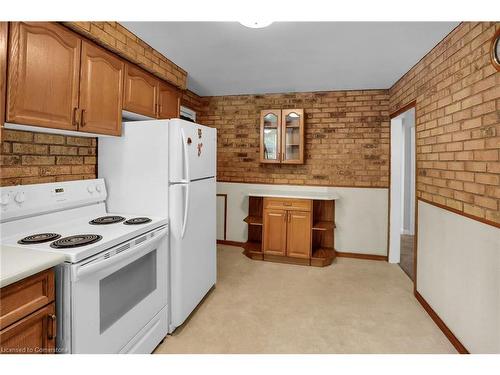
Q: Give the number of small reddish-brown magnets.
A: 3